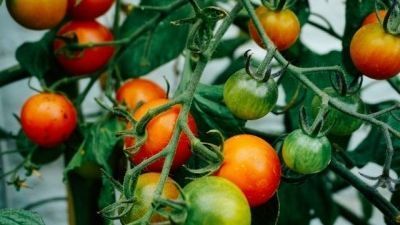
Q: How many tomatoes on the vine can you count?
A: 15